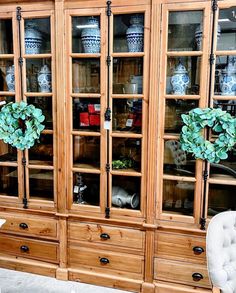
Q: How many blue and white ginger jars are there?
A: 8